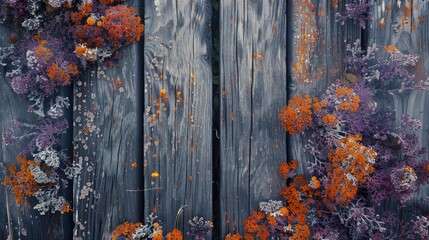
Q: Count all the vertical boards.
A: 6